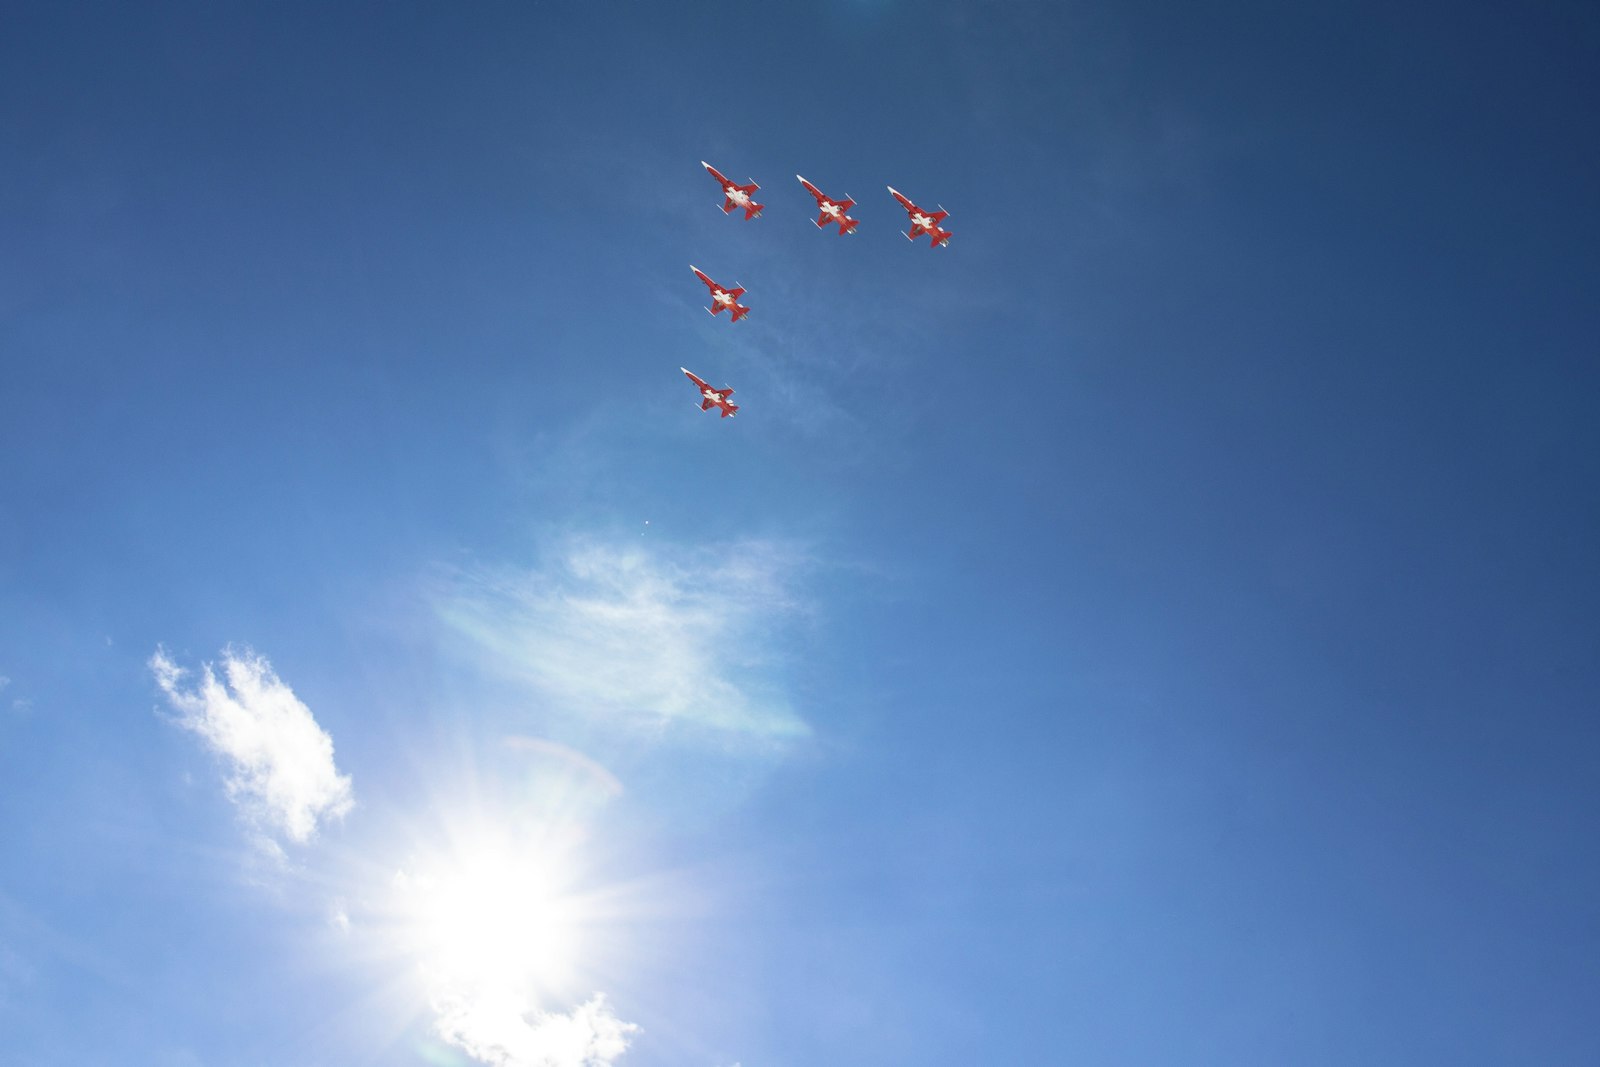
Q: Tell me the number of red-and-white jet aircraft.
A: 5